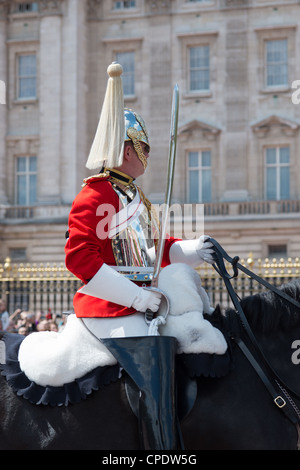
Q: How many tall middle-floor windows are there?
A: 3